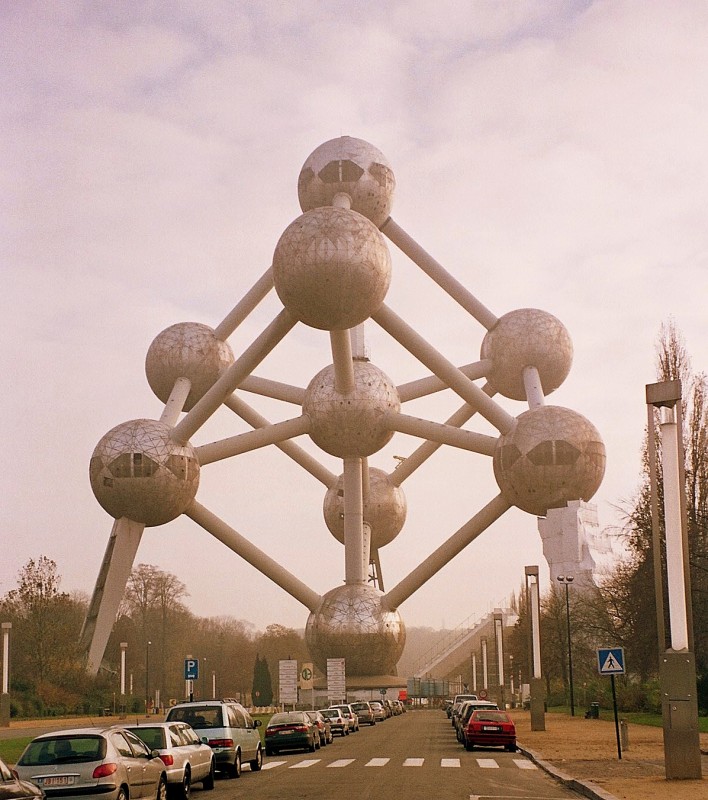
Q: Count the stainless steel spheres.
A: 9